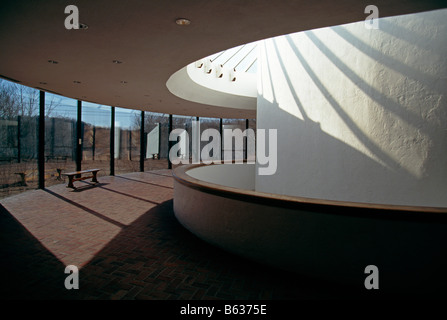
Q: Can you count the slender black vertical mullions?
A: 8